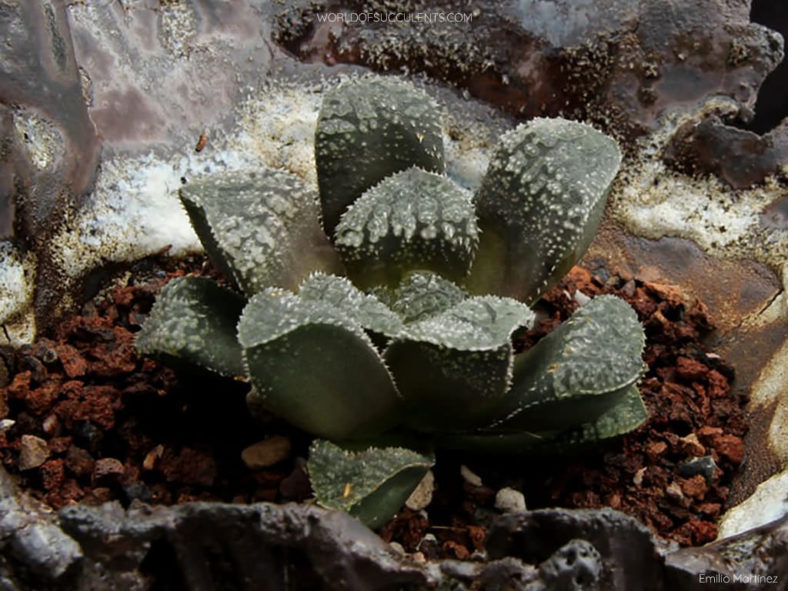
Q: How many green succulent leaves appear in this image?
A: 12